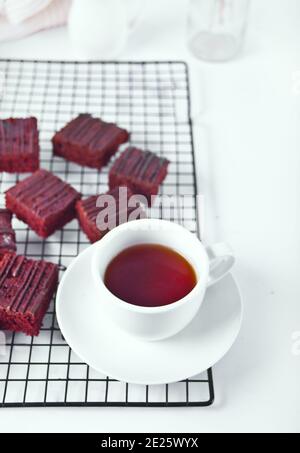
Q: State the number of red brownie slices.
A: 7